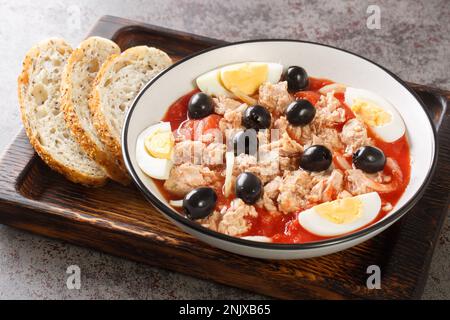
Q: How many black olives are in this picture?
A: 9